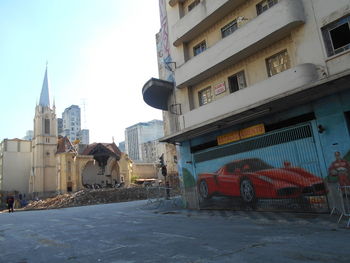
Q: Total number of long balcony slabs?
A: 3